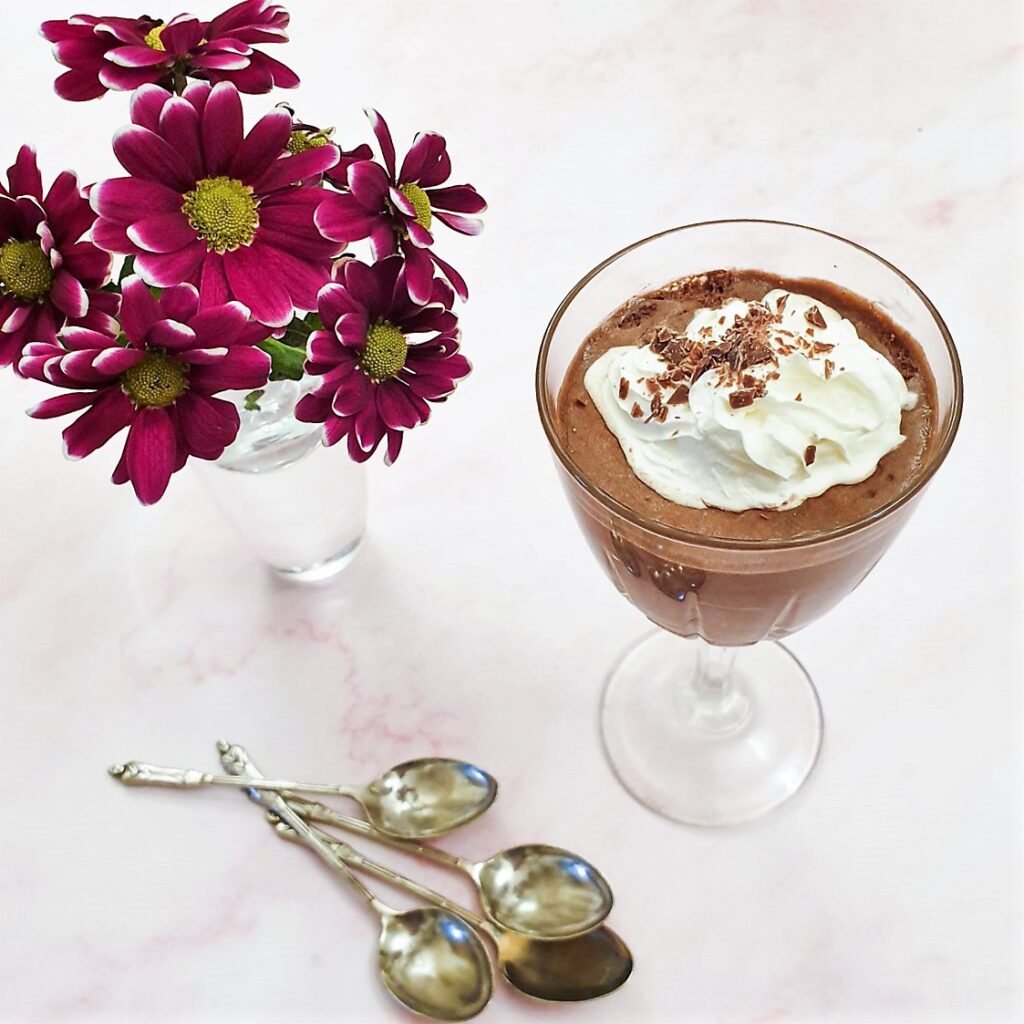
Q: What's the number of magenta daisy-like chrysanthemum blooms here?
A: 7